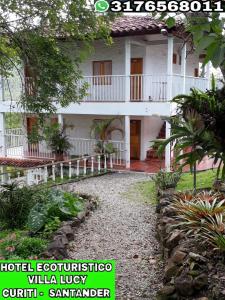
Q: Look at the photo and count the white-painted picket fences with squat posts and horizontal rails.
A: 1